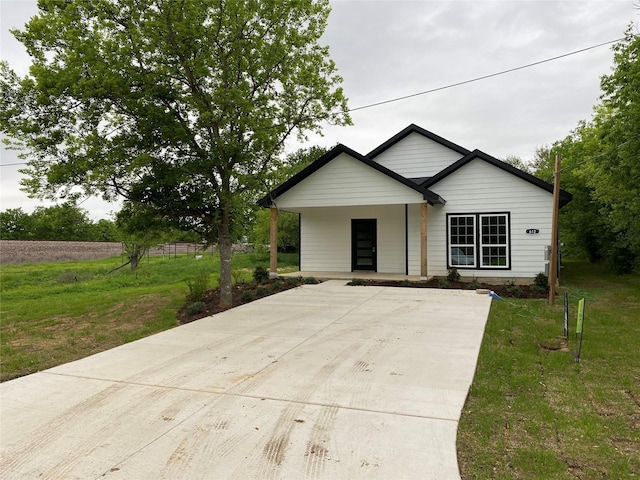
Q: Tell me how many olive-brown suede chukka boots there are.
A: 0